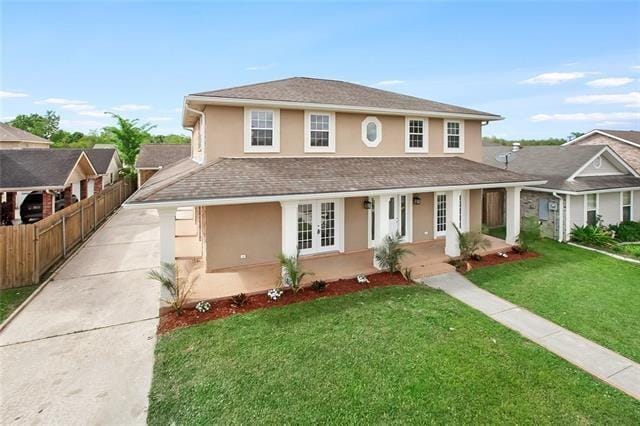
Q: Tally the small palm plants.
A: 5